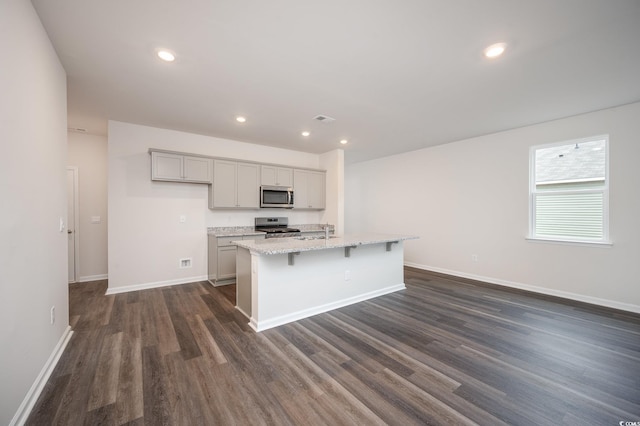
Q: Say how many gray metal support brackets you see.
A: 3